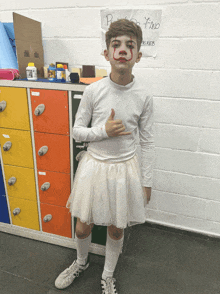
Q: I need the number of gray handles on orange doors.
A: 4